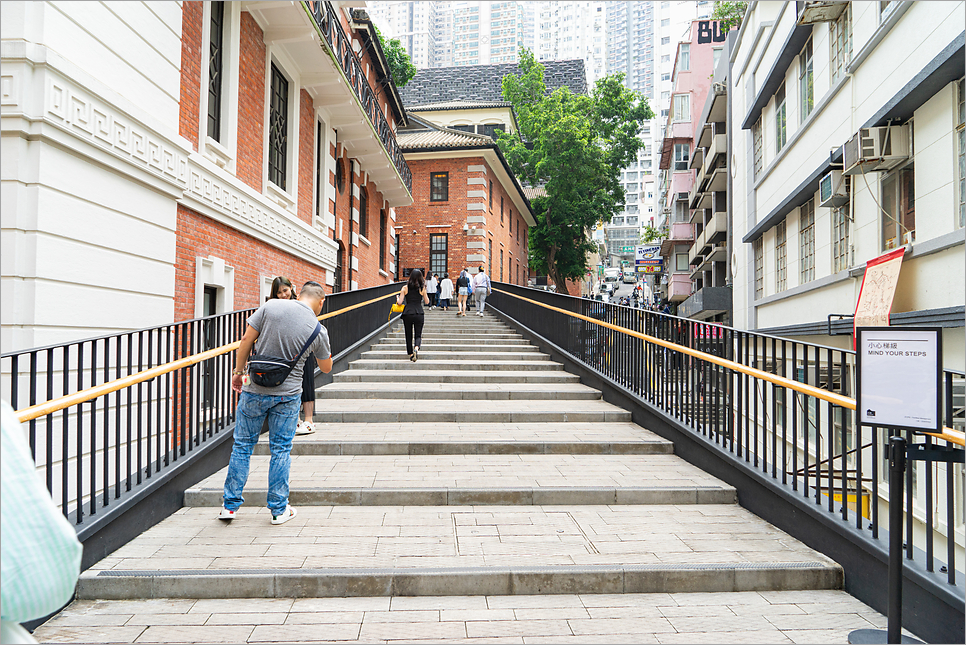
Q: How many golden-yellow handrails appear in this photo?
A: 2